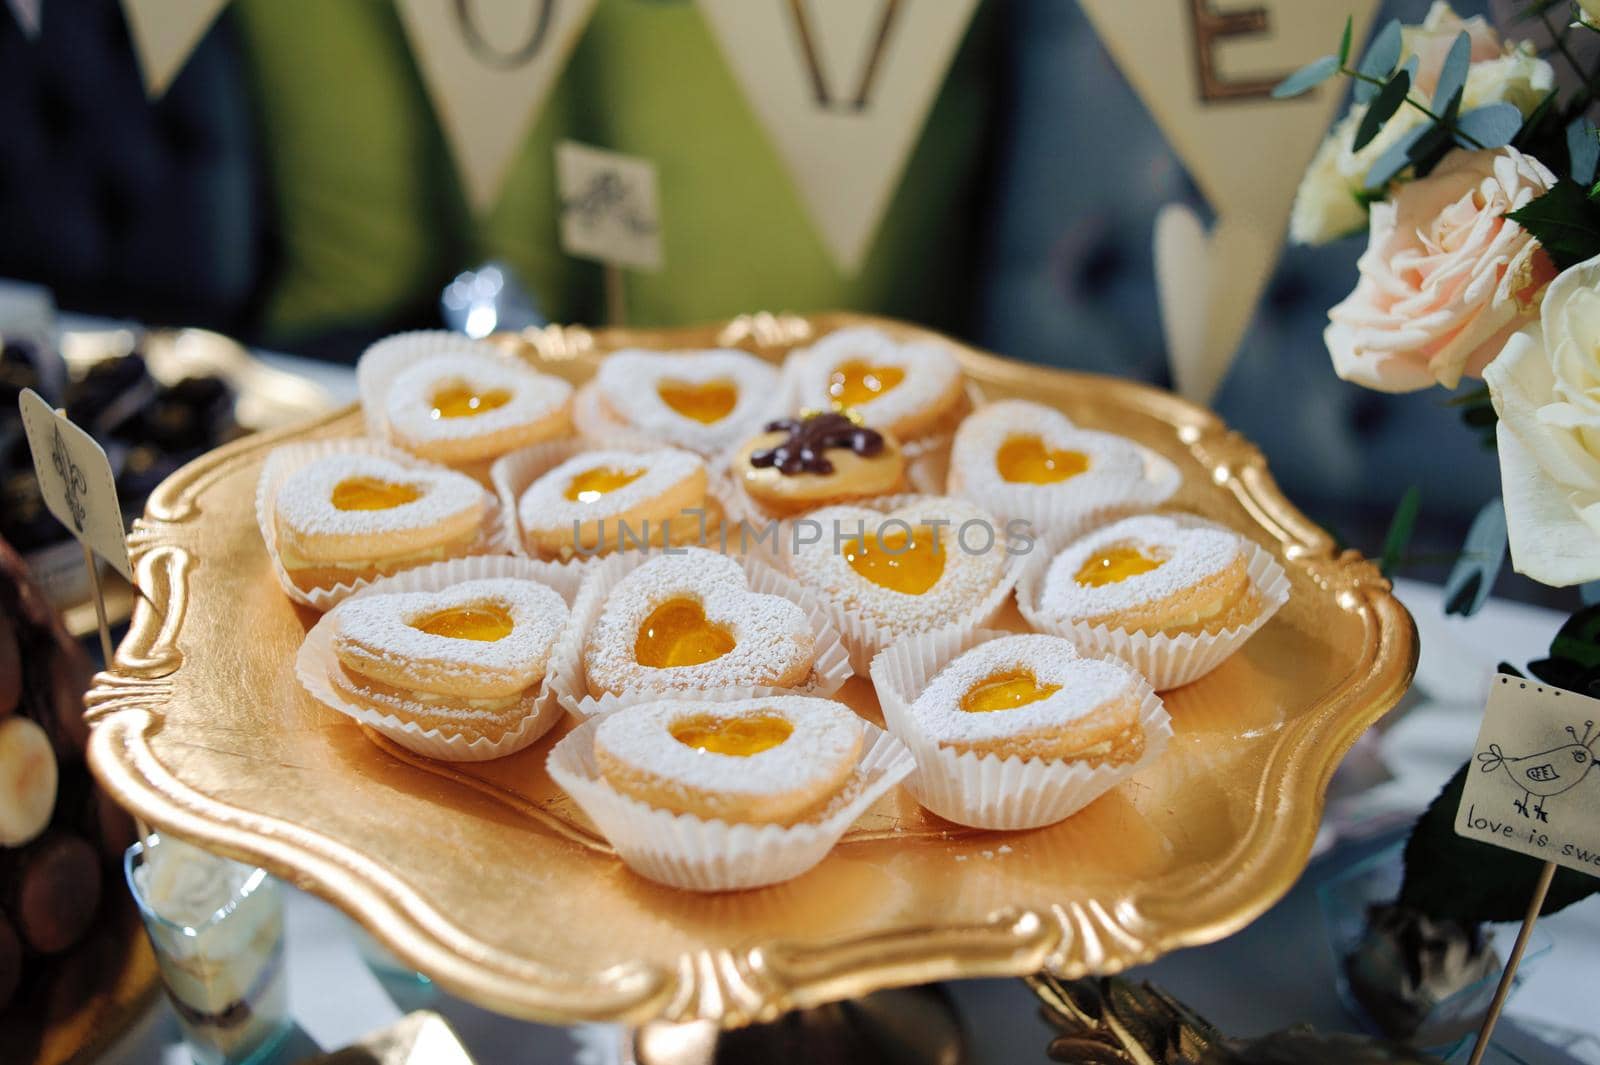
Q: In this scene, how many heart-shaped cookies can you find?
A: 12